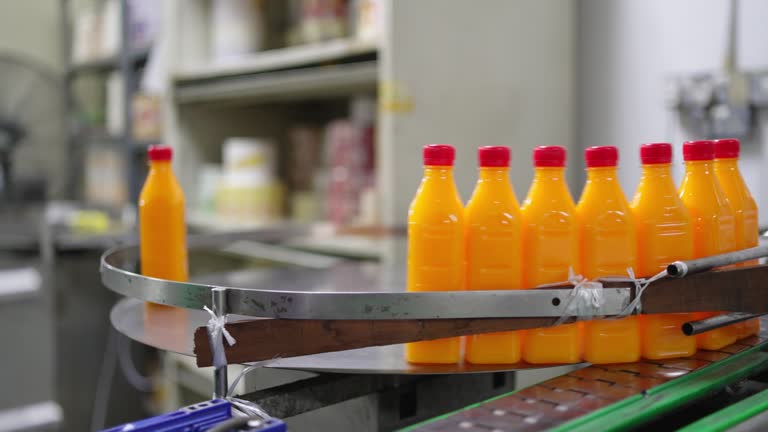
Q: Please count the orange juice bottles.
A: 8